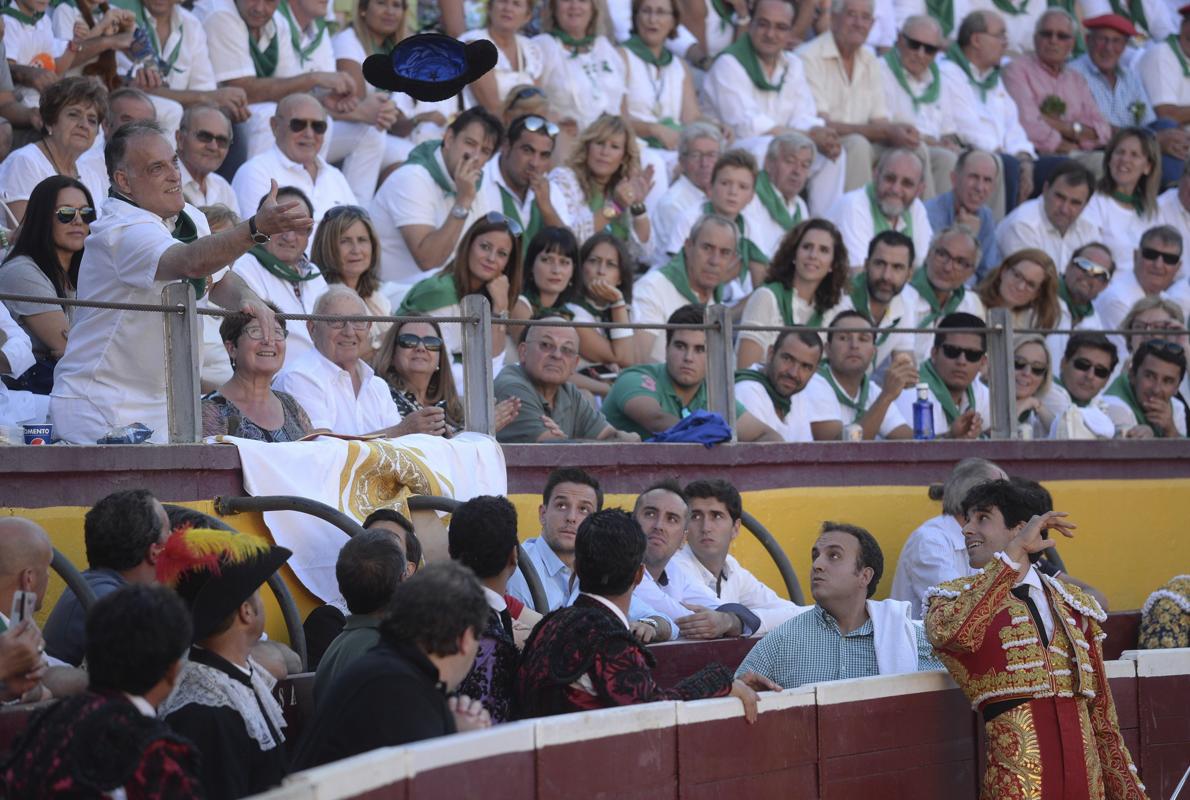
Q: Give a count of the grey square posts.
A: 4